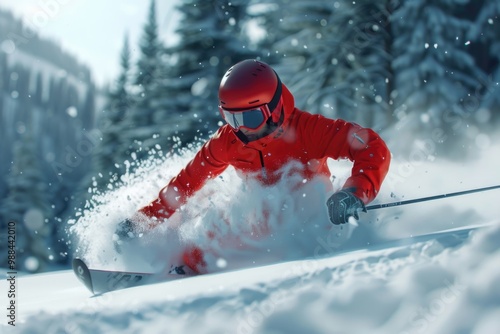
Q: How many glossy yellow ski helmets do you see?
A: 0